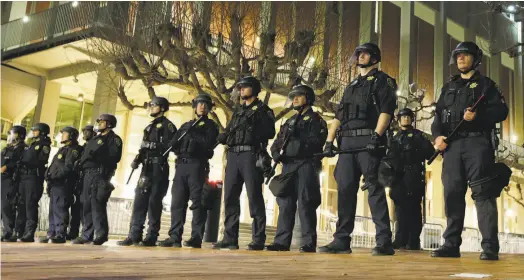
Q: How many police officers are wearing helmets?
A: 12